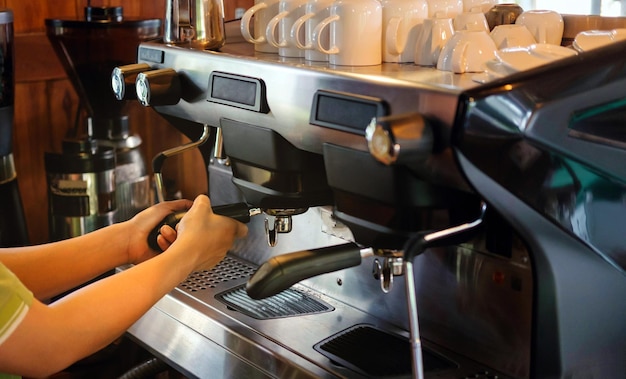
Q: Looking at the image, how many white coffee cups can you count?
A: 12